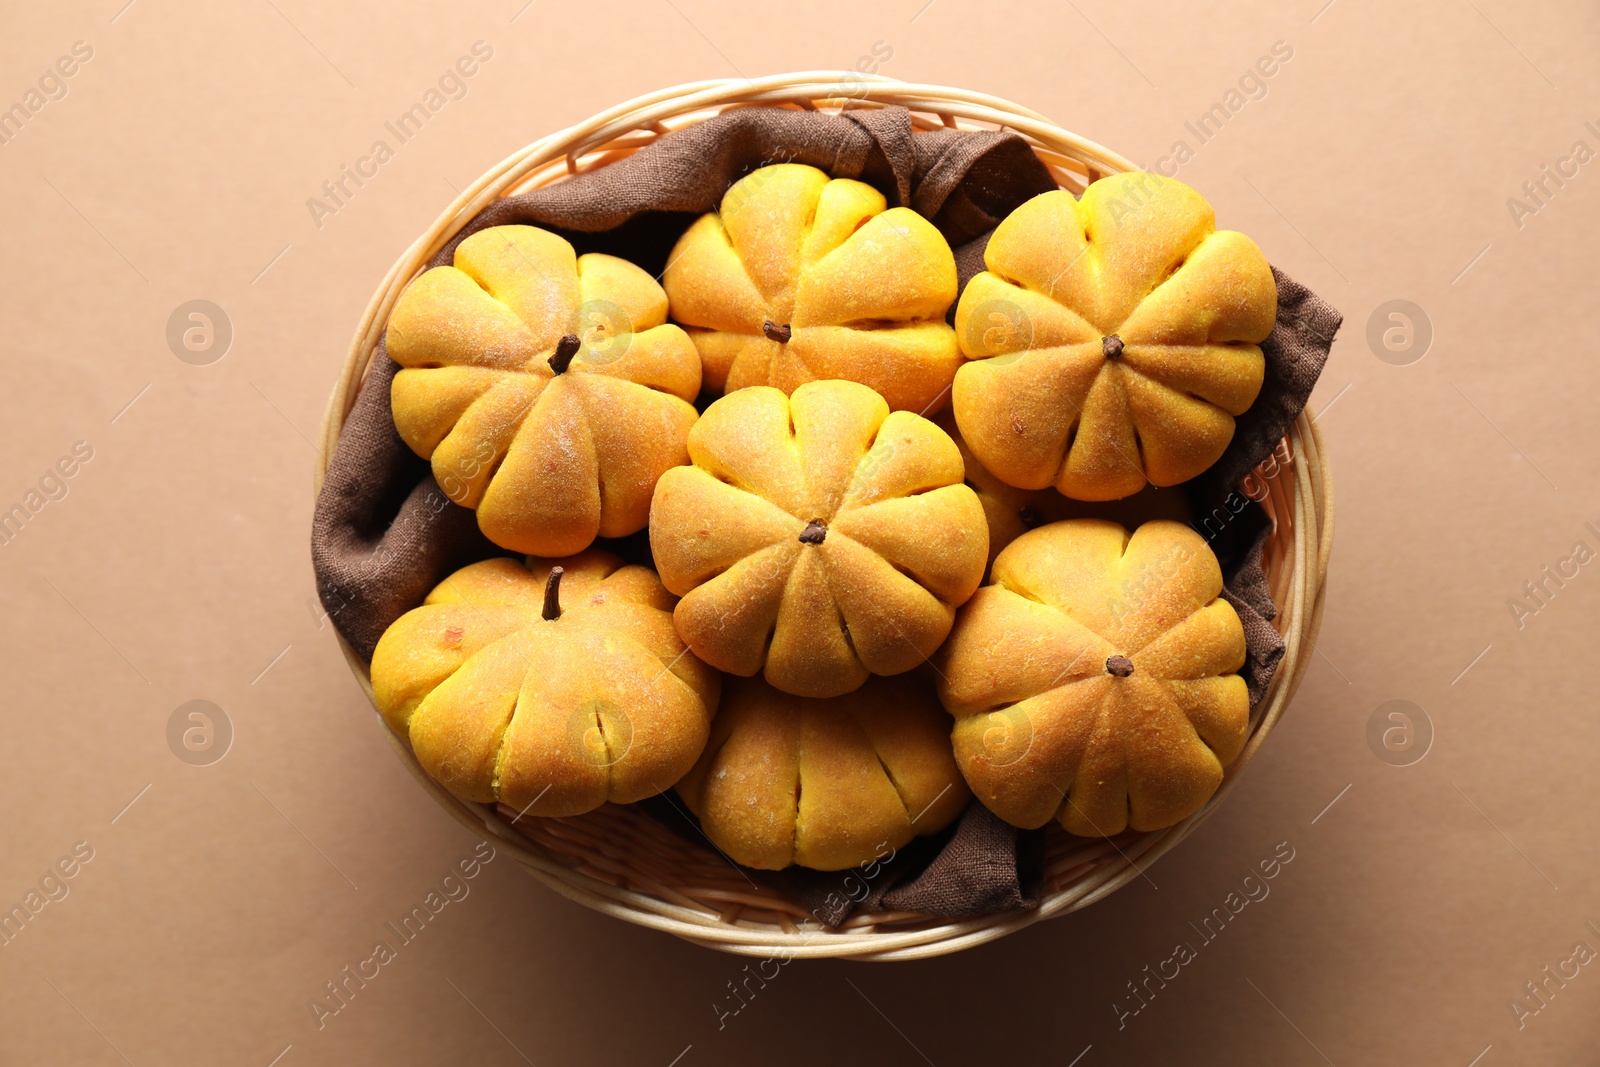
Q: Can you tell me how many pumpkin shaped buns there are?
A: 8